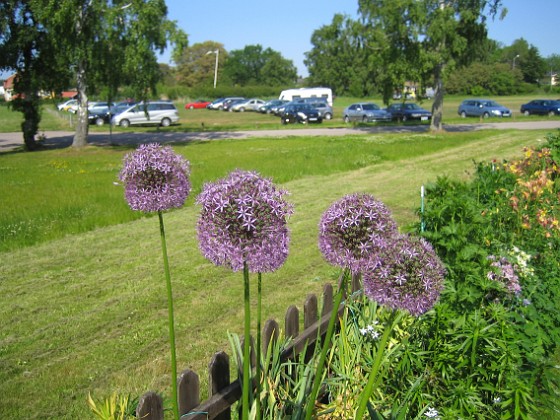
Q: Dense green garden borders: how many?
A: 1